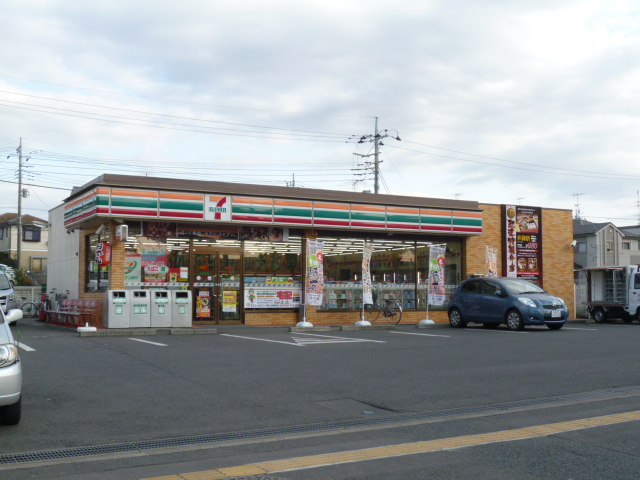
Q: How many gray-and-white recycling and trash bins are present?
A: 4